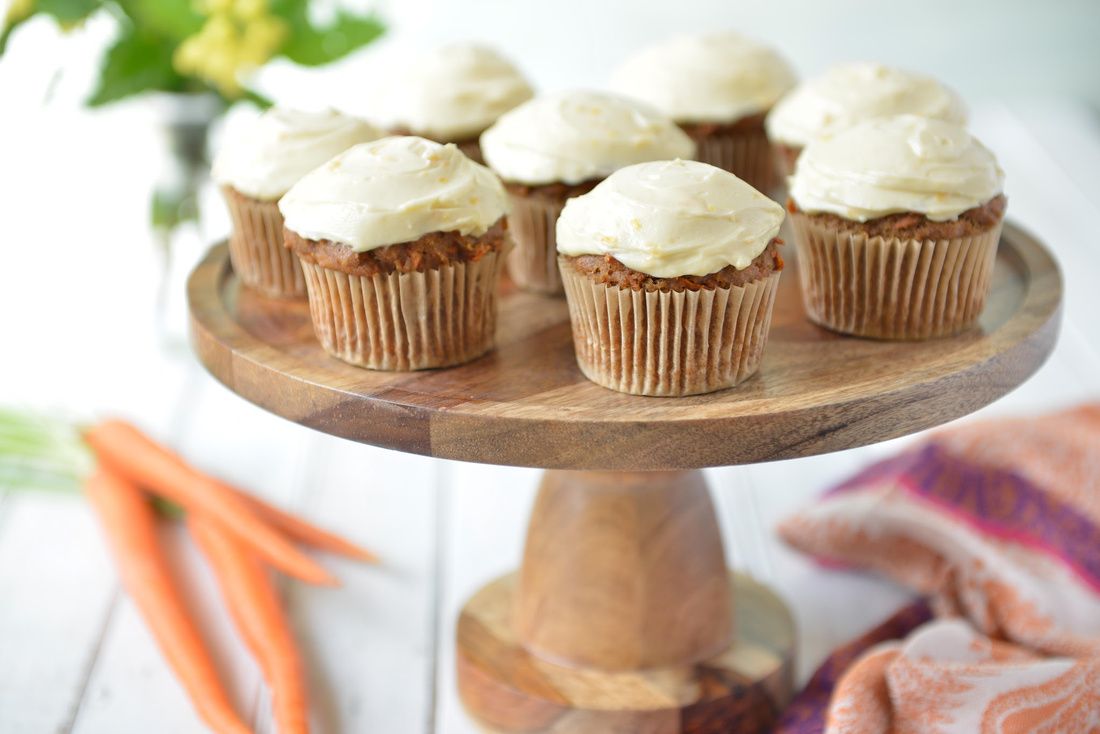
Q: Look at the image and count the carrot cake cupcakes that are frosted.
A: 8